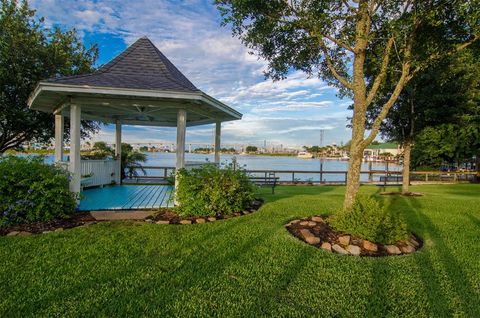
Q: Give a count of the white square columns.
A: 5